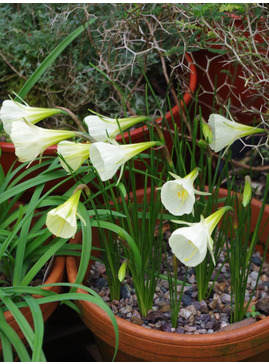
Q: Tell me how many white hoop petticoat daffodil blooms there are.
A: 9